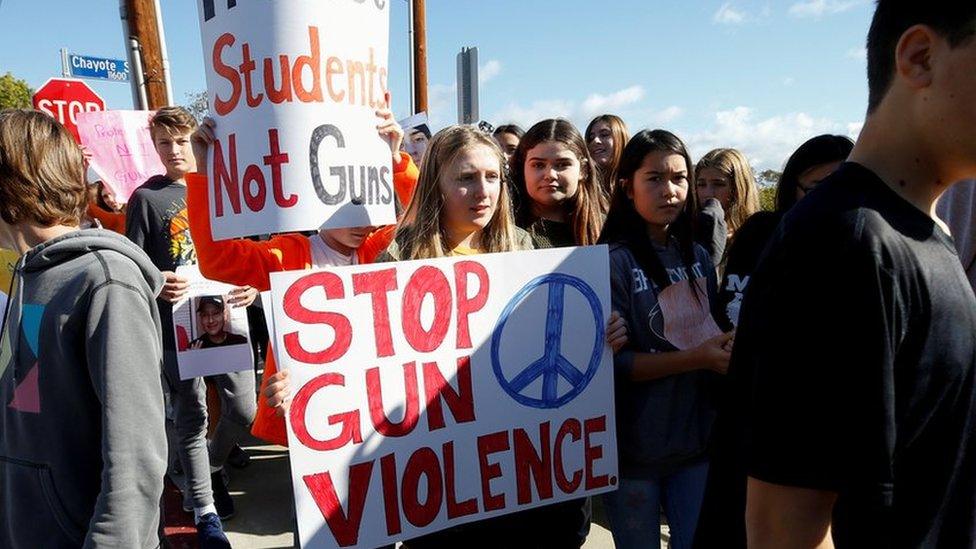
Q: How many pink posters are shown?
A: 1